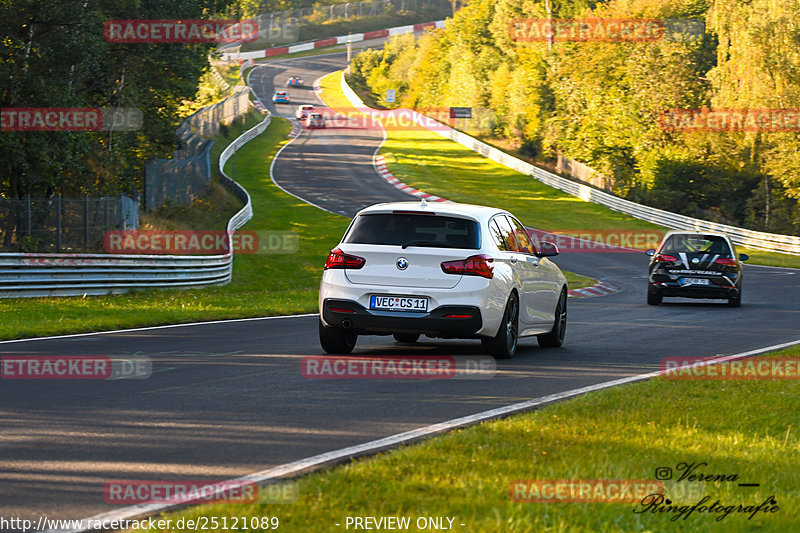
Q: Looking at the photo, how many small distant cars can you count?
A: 4